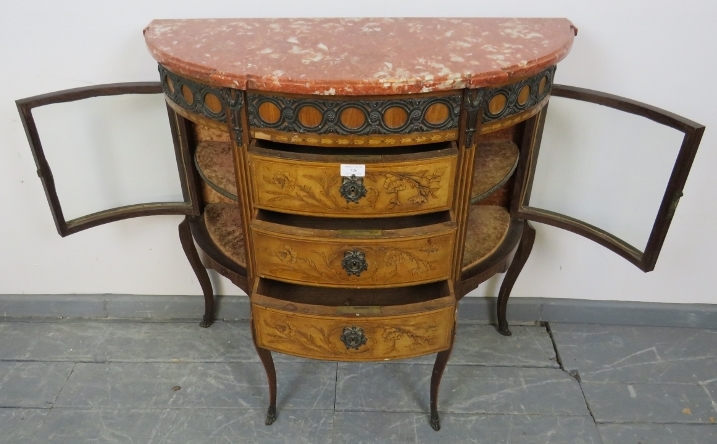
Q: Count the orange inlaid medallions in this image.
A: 11